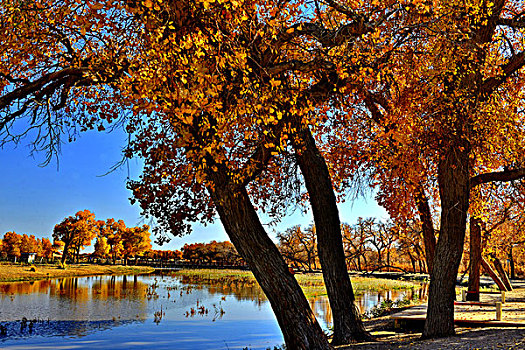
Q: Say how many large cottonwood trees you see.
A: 3